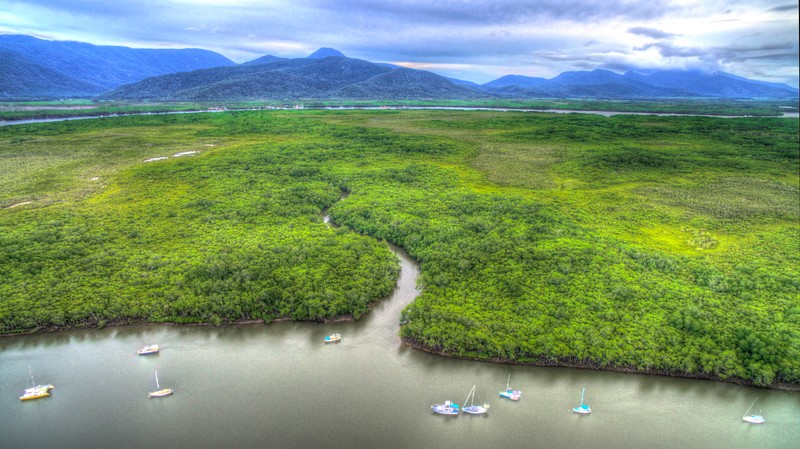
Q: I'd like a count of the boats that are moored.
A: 9